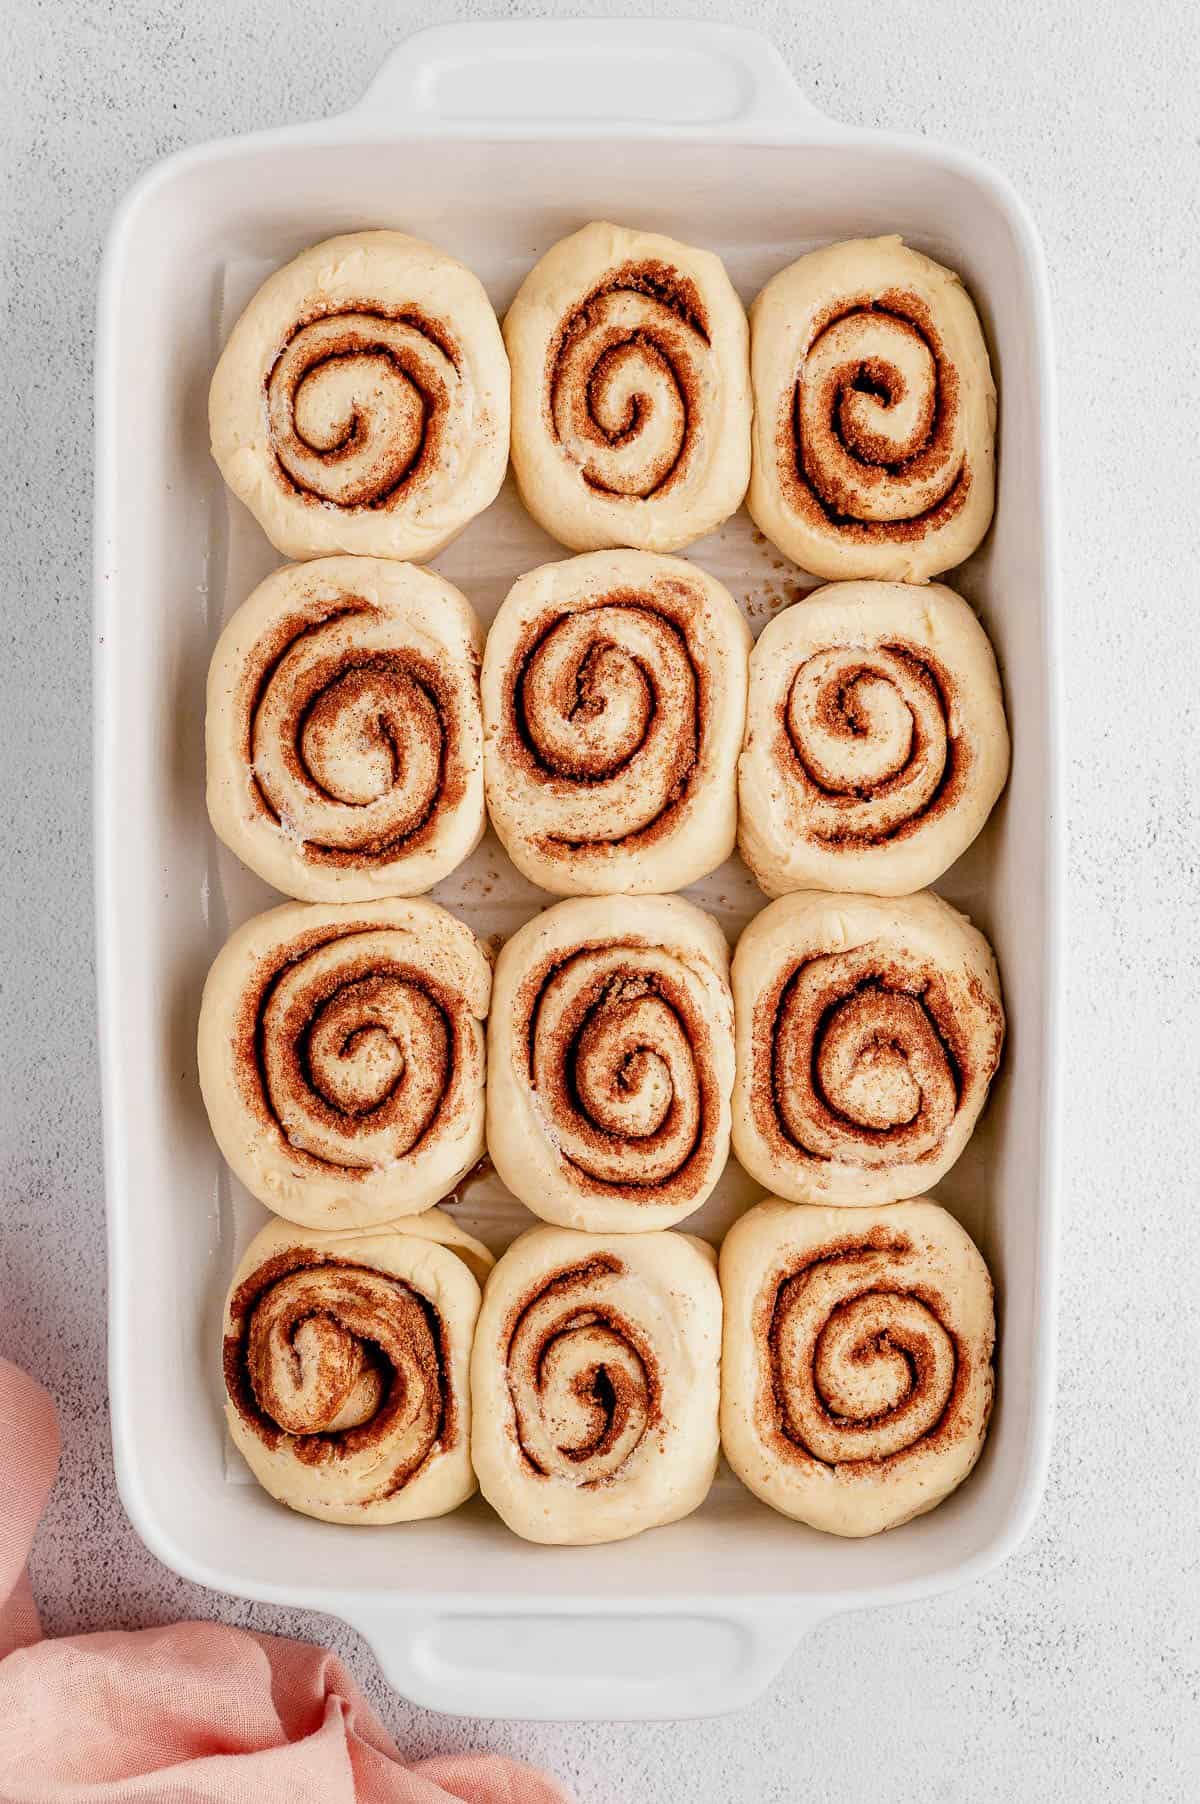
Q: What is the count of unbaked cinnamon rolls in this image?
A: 12